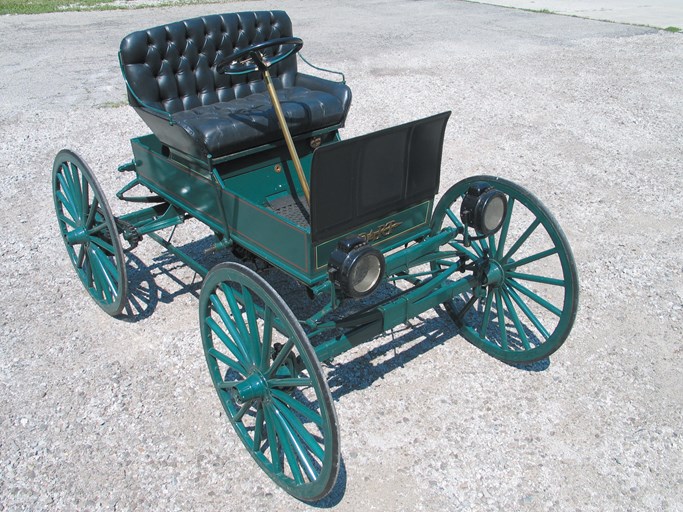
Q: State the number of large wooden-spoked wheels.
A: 3